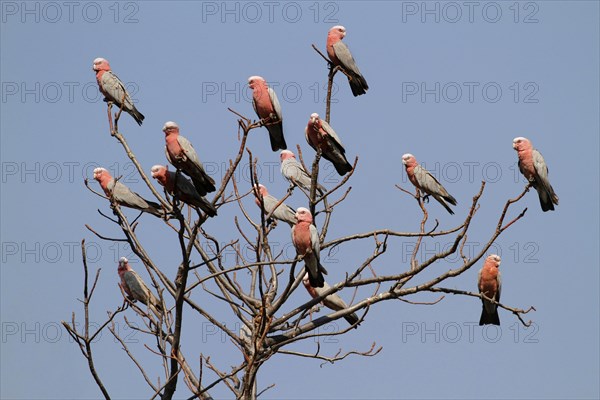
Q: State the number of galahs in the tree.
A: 15